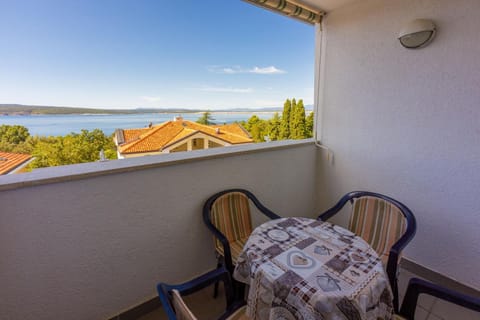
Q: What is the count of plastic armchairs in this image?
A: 4